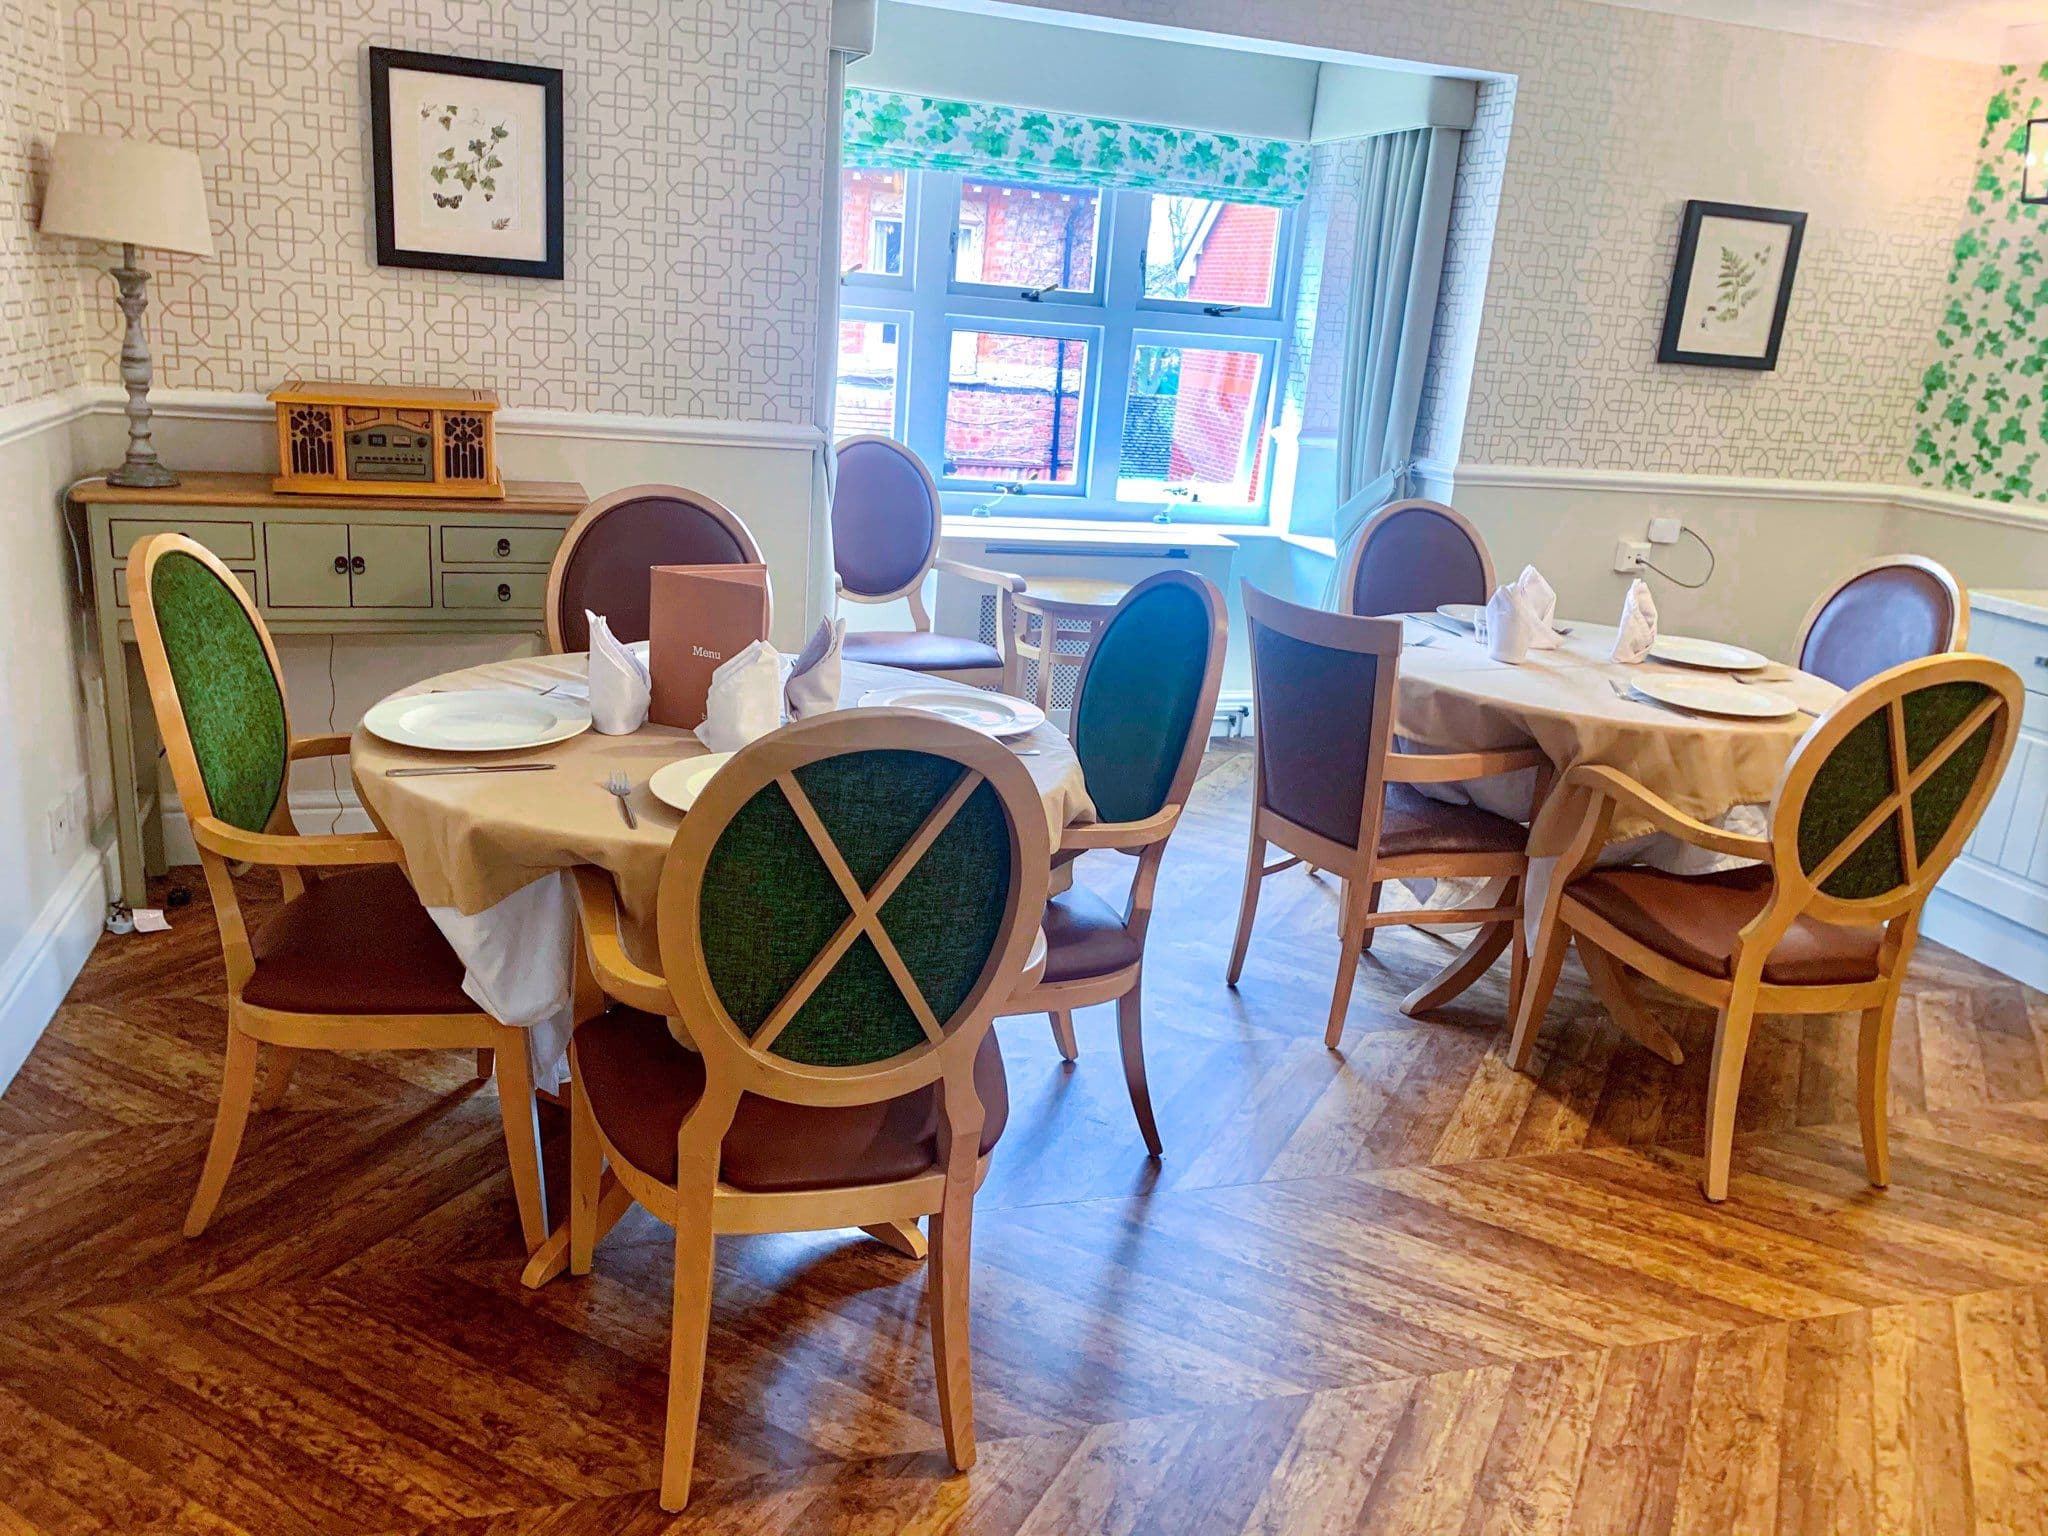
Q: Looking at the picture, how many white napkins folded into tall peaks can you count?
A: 6